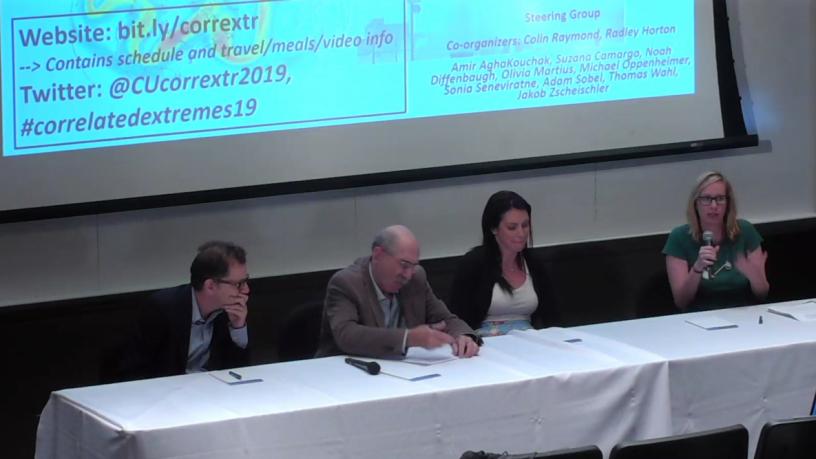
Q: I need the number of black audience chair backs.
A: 3